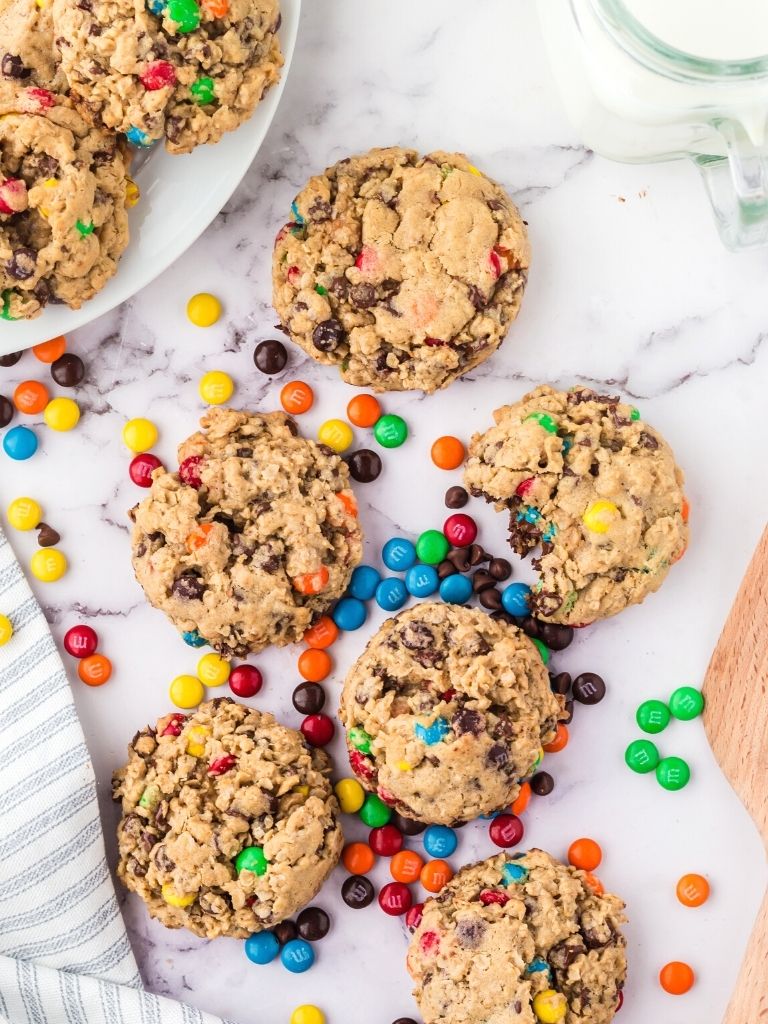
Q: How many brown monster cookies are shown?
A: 9